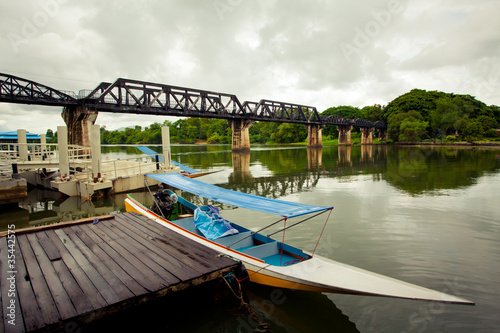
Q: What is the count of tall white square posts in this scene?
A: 5